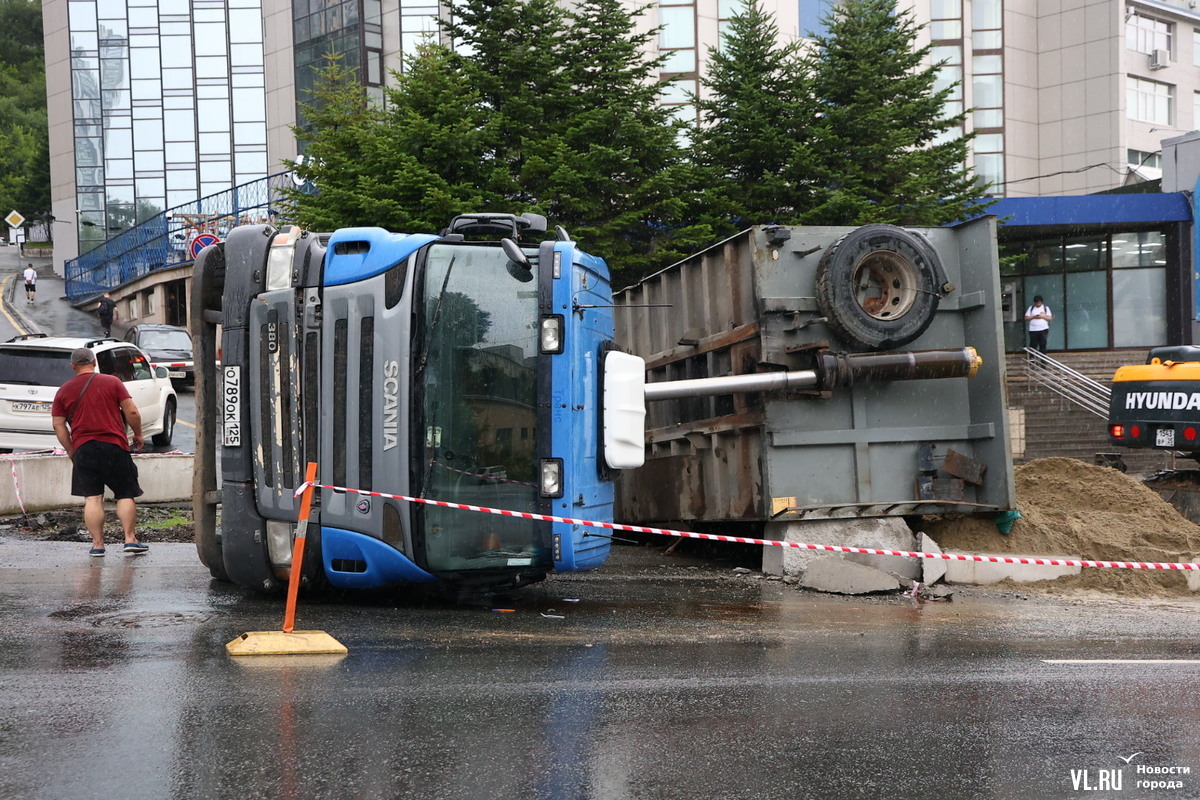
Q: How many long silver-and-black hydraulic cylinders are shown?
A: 1